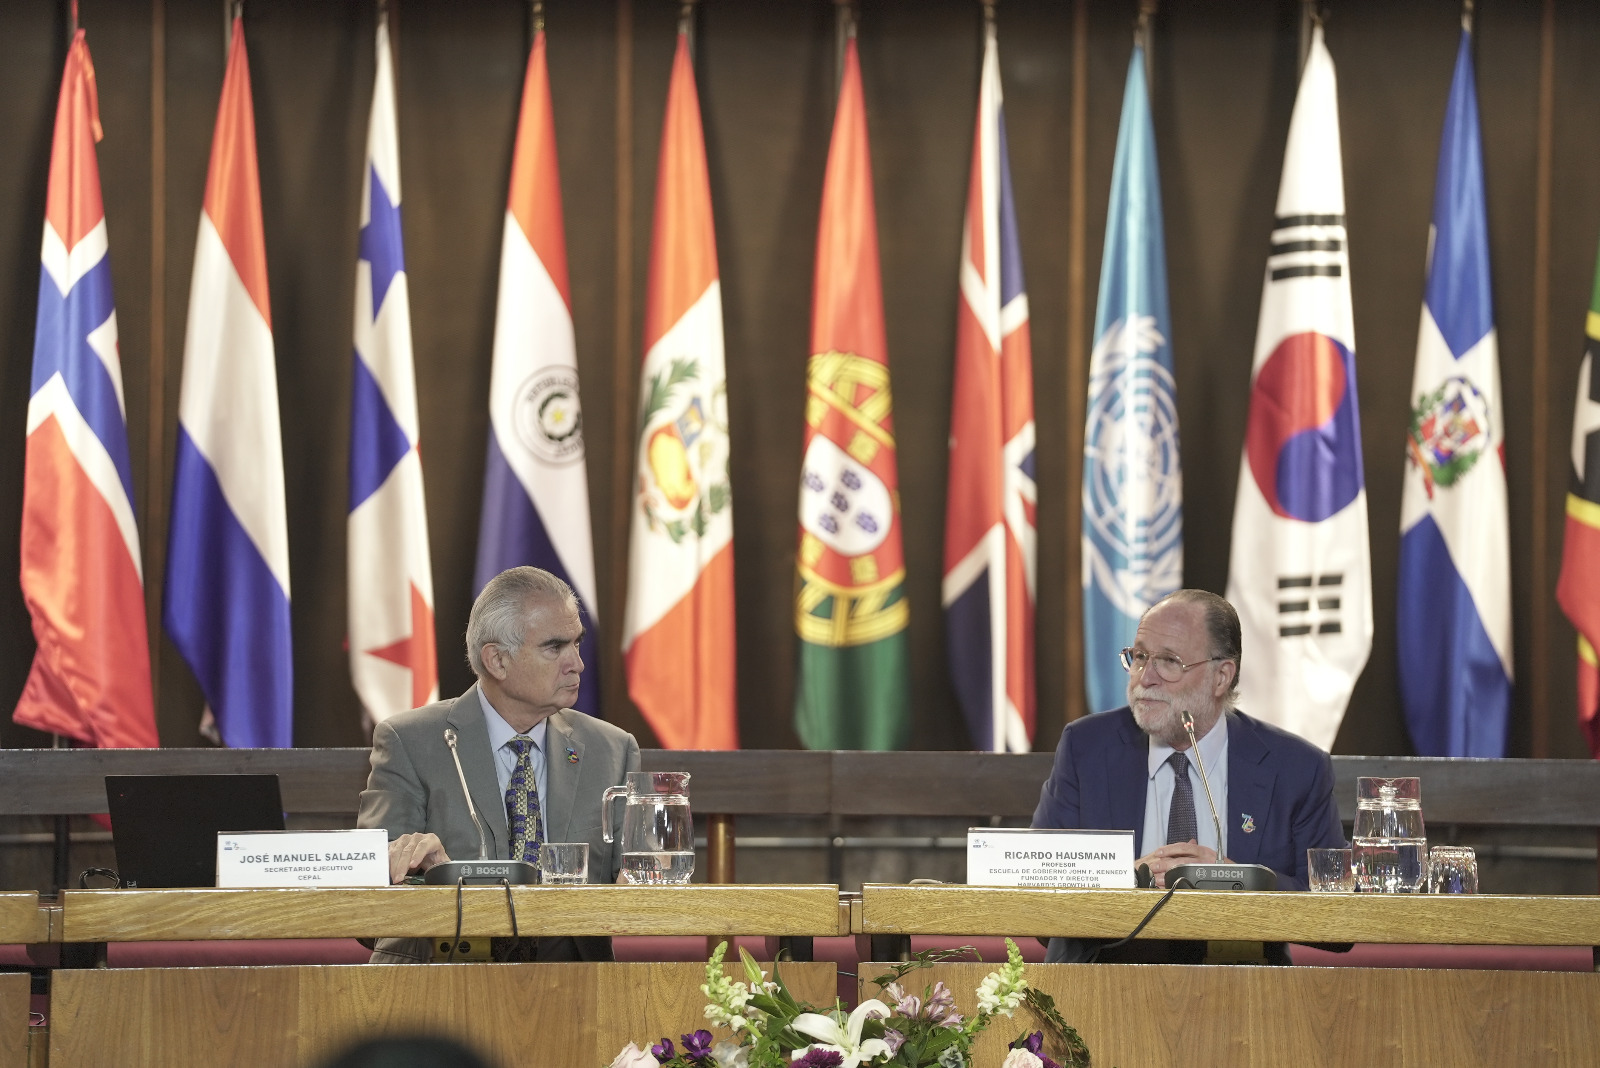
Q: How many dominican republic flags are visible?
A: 1